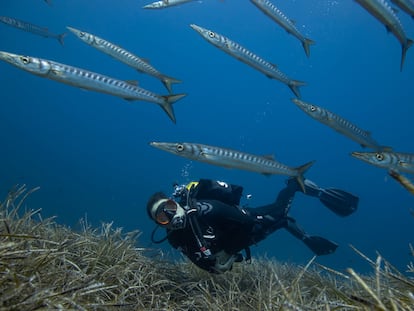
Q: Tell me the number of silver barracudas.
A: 11